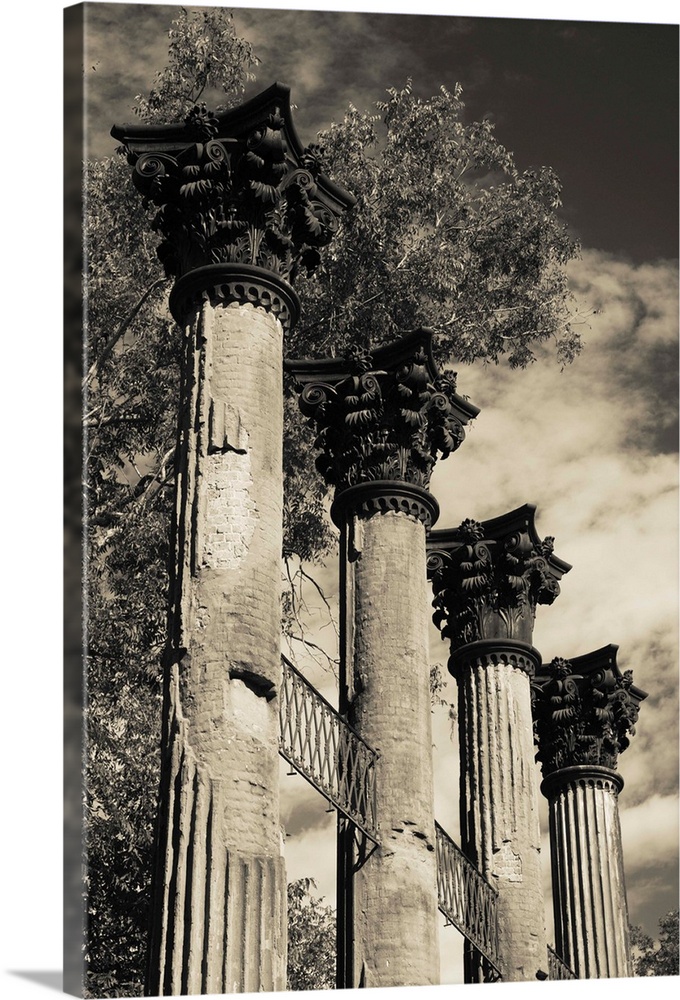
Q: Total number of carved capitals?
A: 4